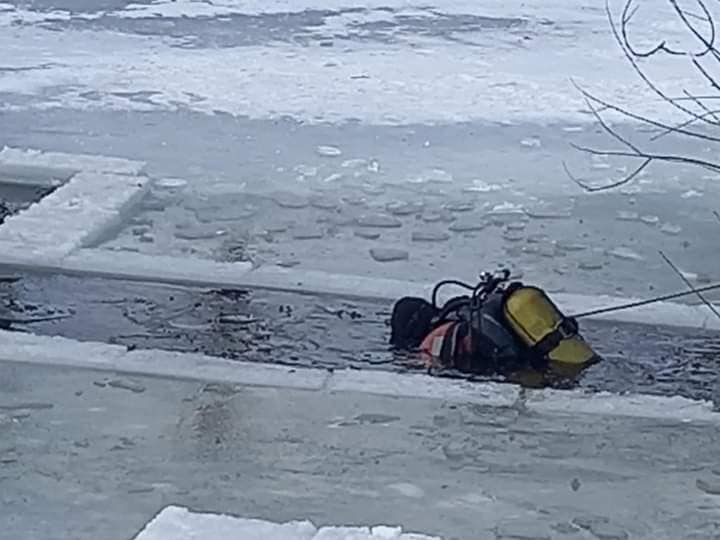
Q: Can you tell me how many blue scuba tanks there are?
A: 0